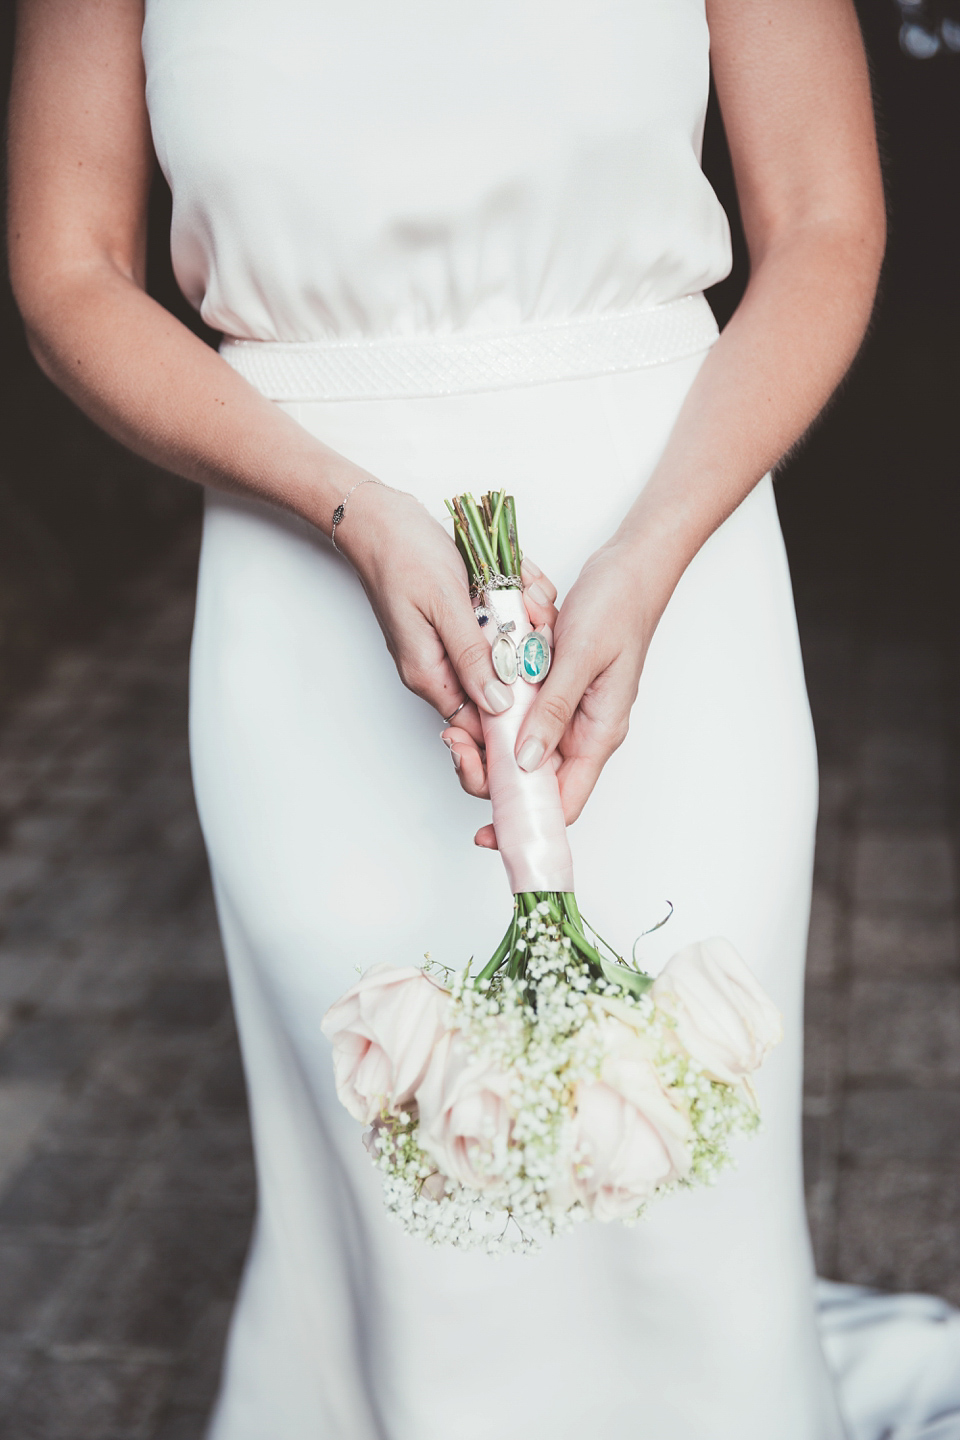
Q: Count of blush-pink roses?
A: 4